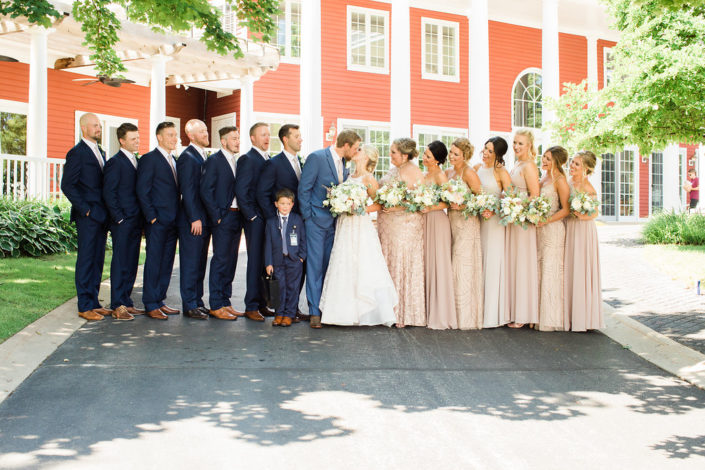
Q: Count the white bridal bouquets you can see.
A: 8